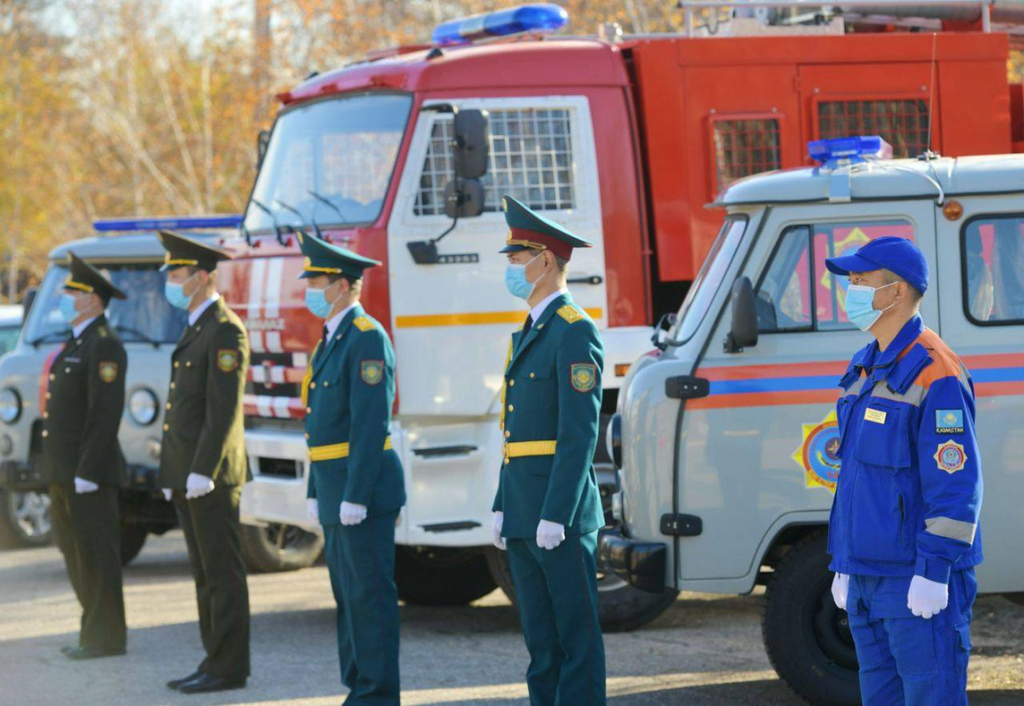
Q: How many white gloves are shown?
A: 9